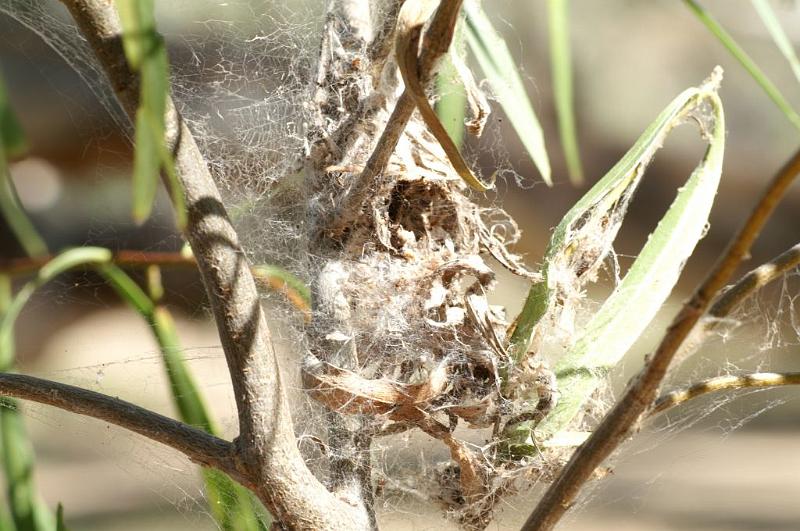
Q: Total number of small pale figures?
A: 0